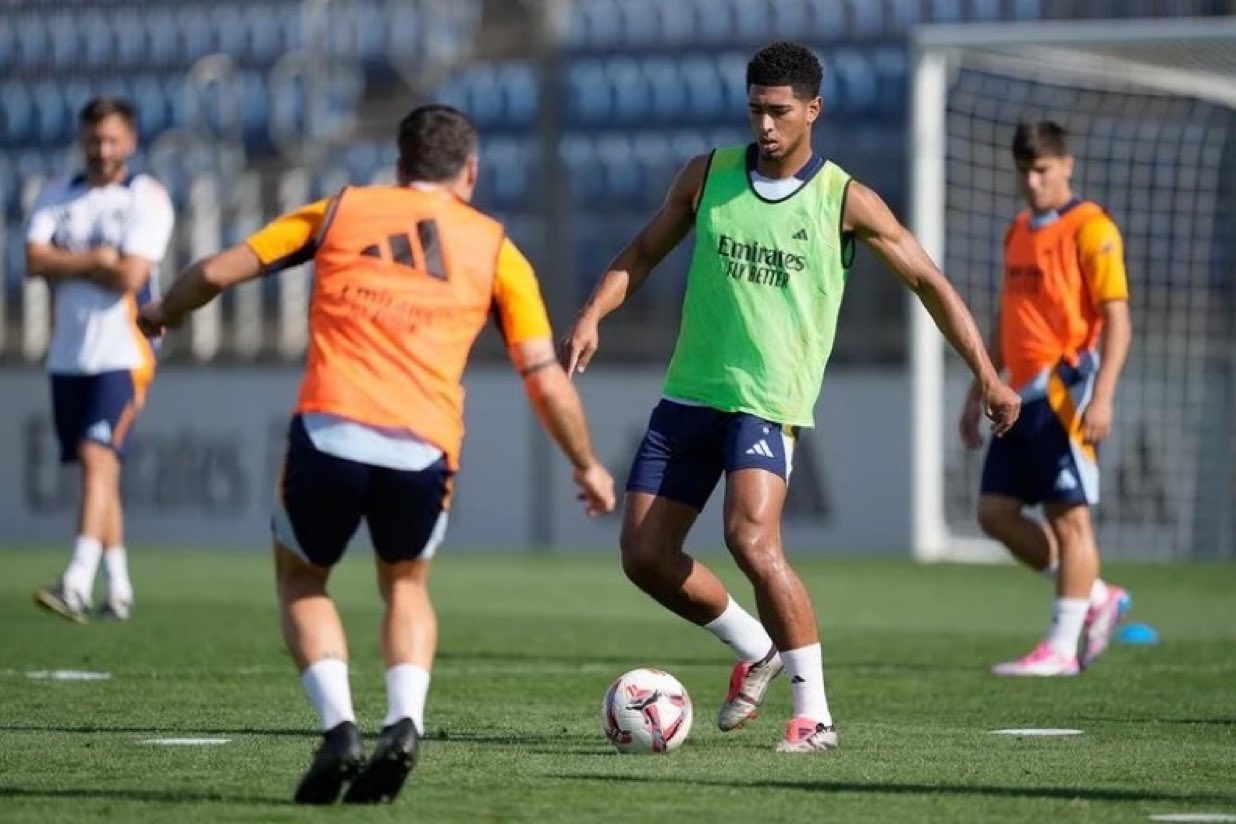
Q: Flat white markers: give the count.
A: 4